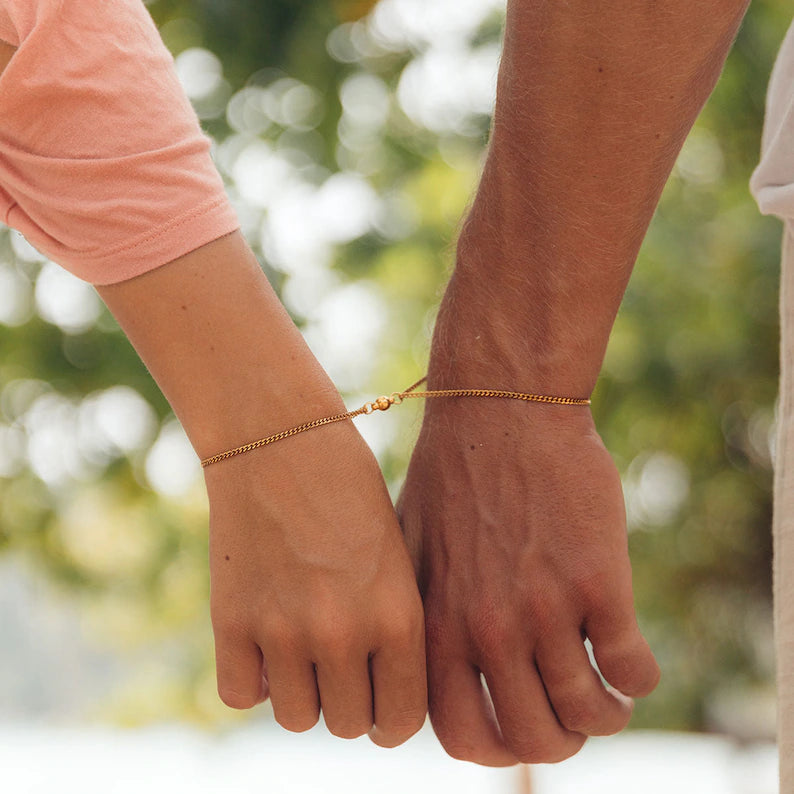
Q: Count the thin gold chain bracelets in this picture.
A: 2